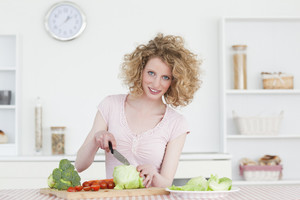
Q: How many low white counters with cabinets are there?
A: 1